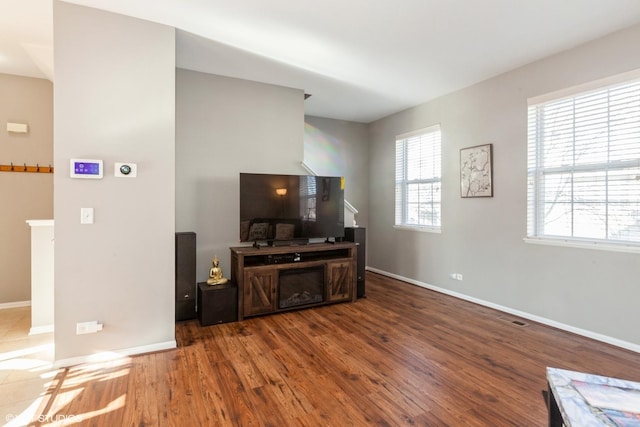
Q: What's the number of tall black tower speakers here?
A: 2